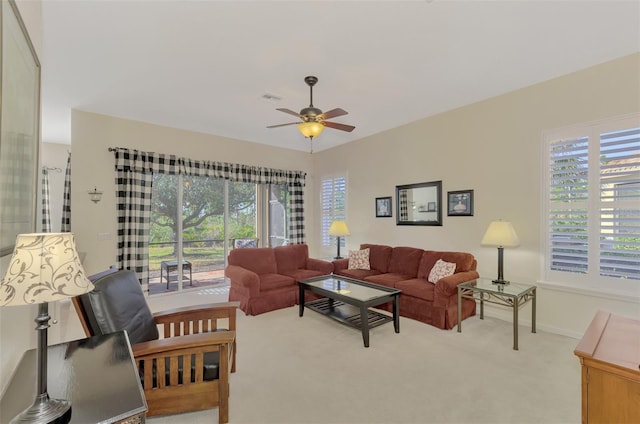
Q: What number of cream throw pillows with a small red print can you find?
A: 2